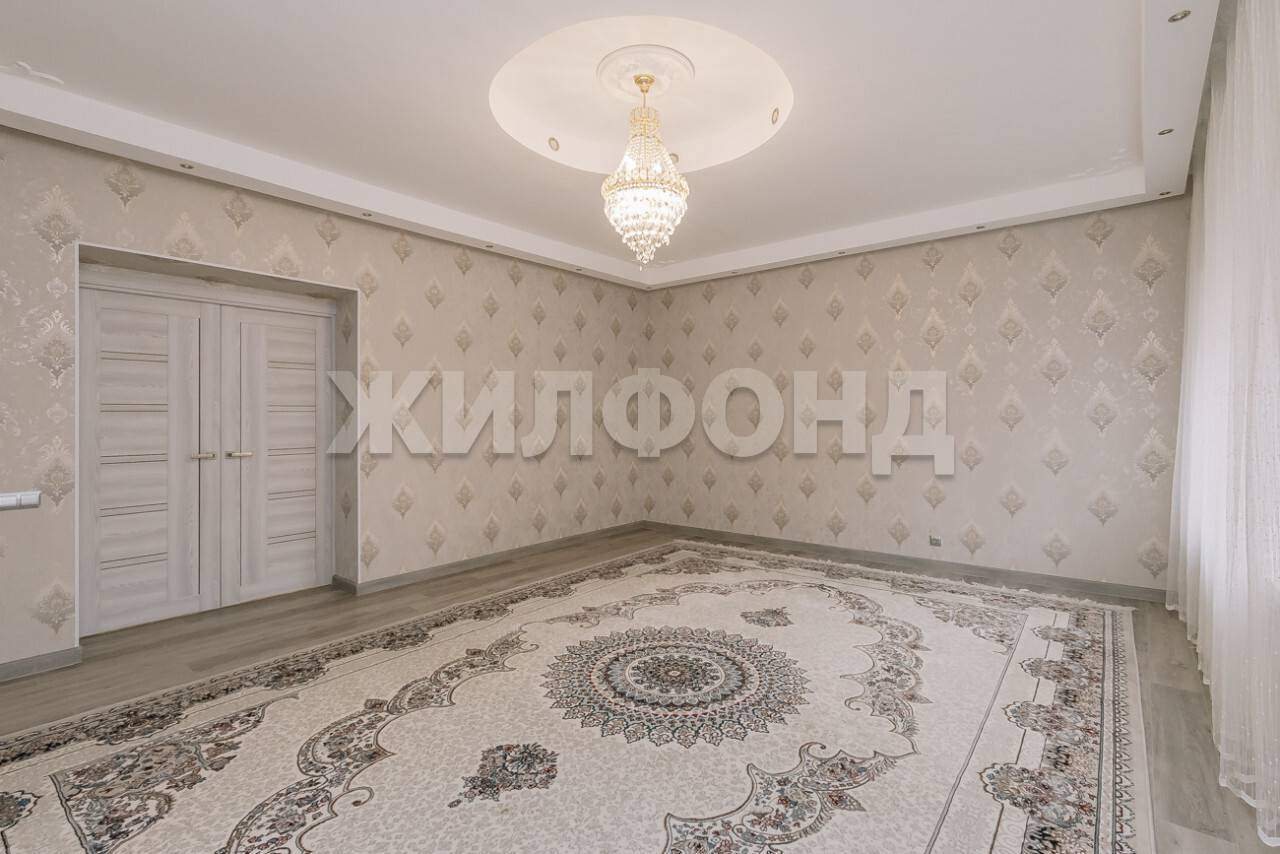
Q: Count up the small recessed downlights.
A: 14